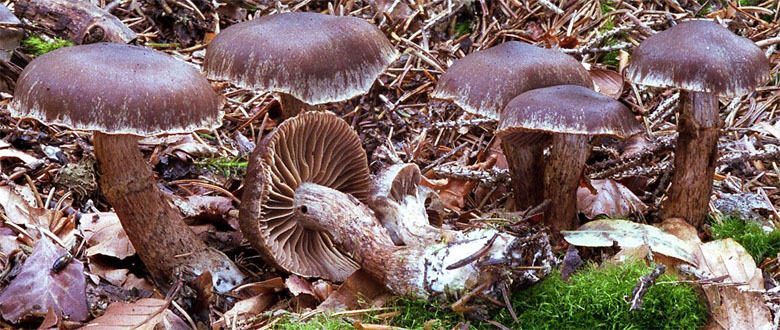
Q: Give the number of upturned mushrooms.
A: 2